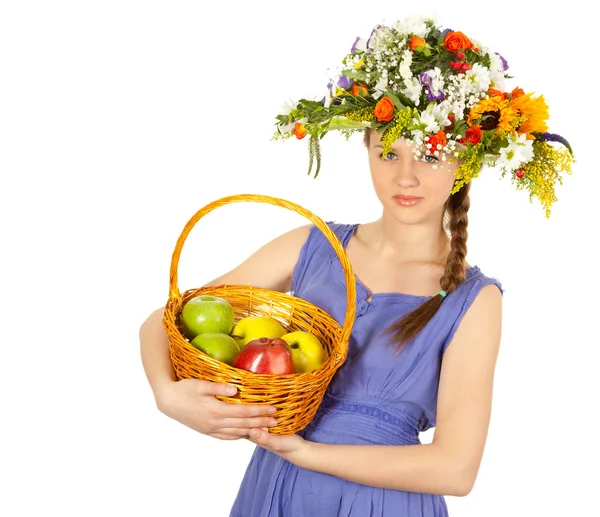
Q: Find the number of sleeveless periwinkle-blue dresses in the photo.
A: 1